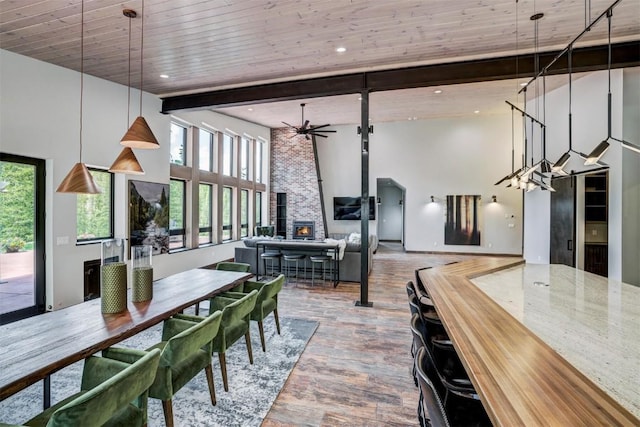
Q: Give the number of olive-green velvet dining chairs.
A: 5